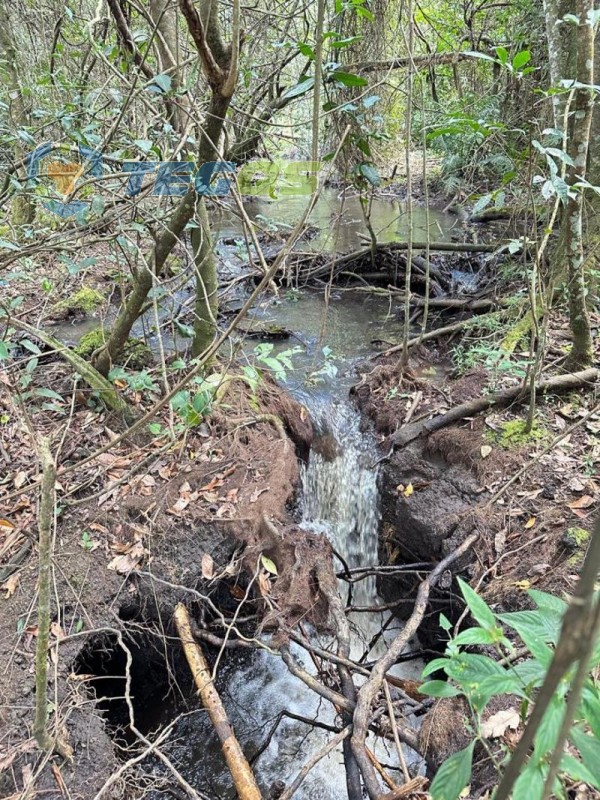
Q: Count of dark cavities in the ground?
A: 1